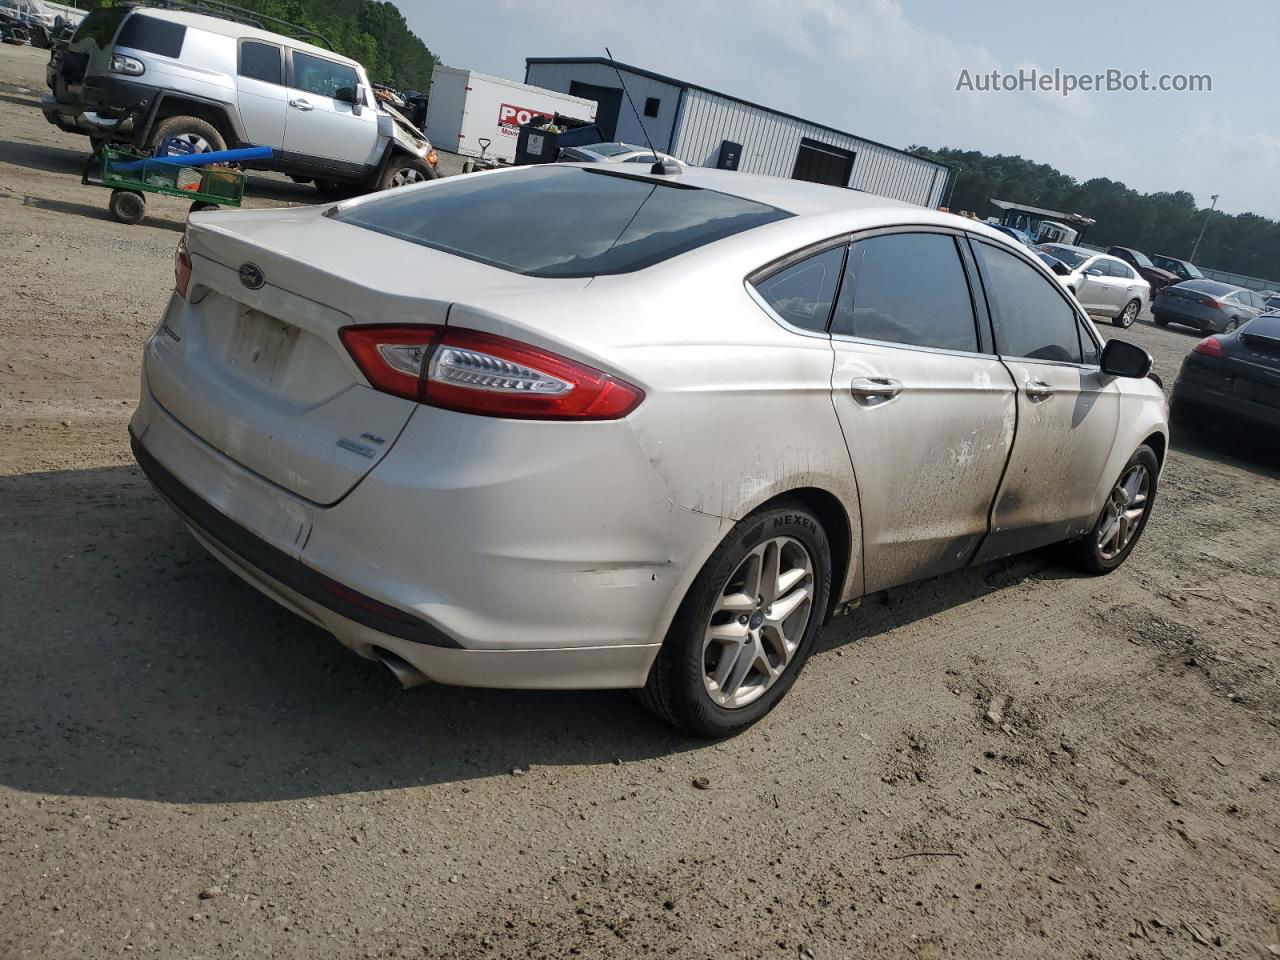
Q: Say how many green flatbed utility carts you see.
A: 1